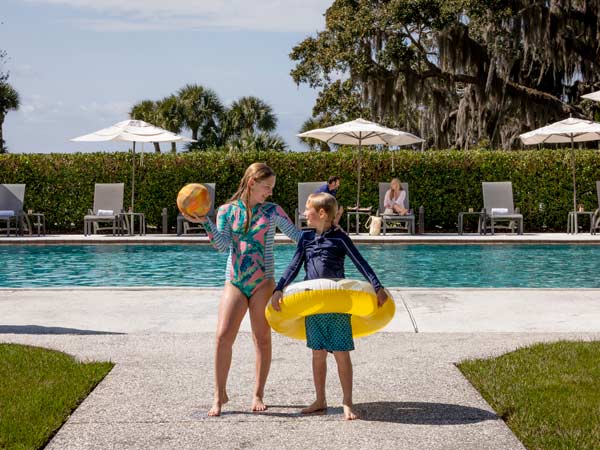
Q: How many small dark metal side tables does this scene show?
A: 5